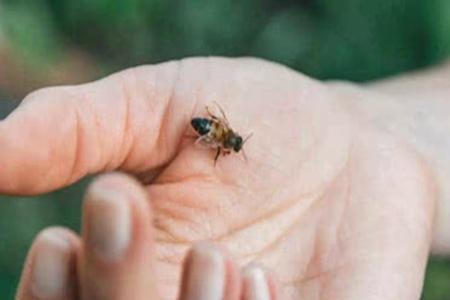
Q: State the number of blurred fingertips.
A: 4